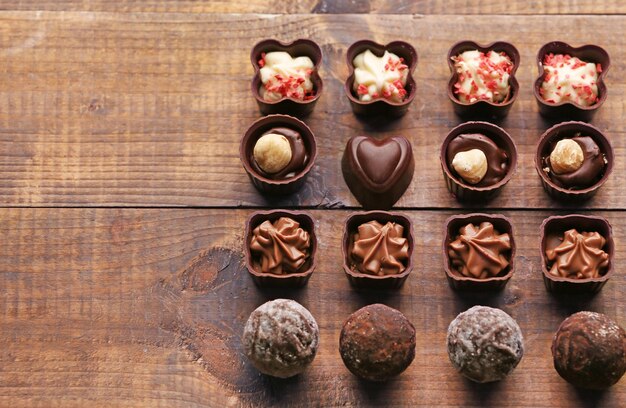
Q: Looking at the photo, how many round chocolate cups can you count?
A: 3